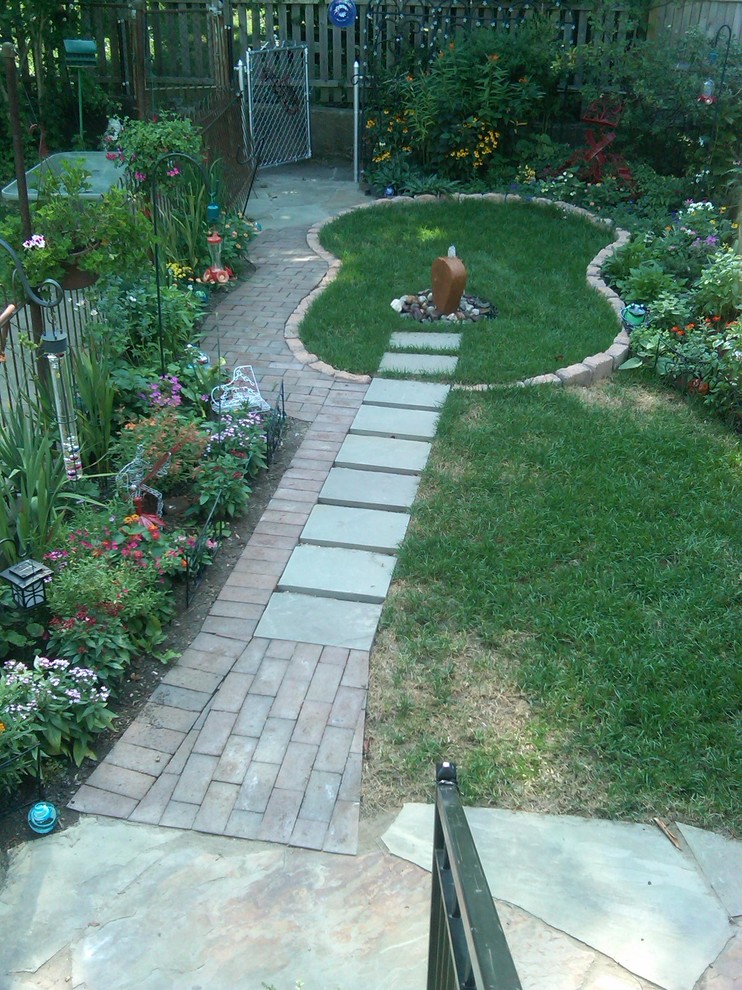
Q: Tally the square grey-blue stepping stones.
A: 9